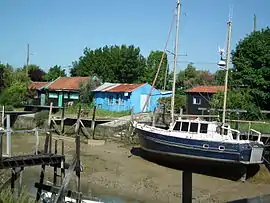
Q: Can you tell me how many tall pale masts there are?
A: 2